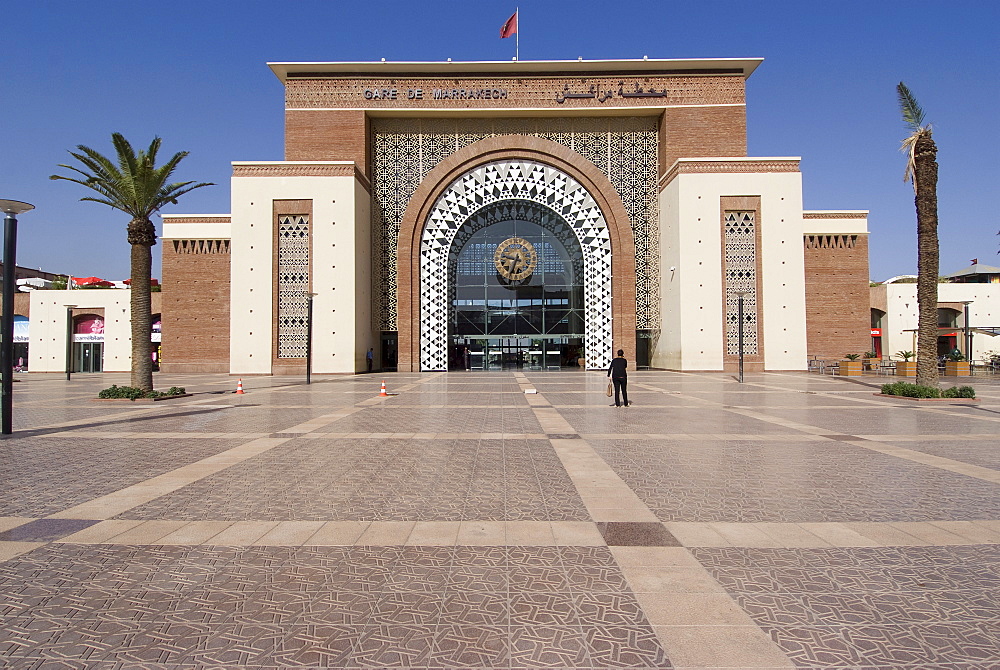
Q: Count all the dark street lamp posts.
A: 5